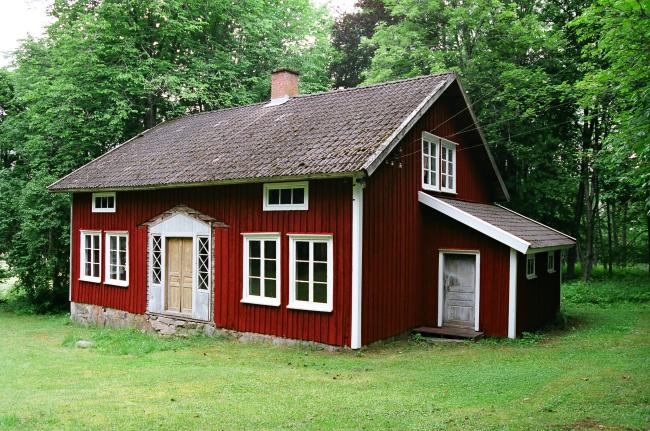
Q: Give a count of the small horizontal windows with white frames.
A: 2